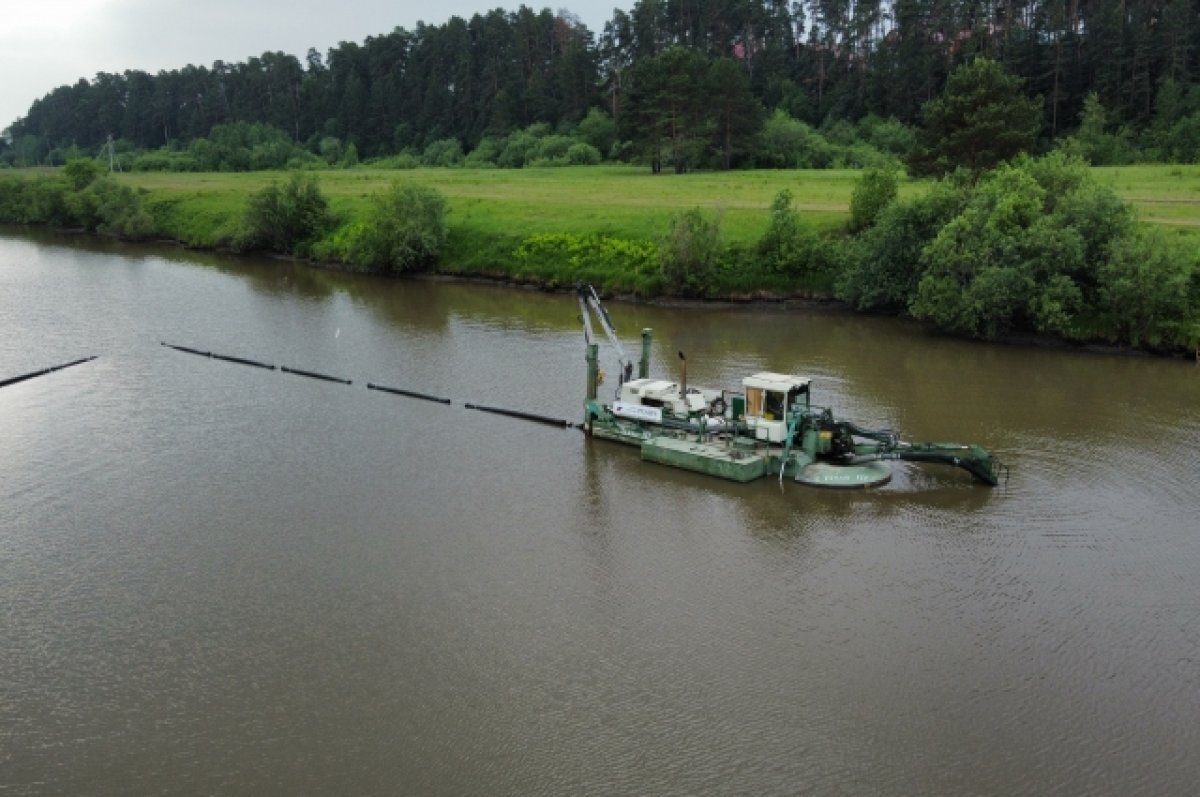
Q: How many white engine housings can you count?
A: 1